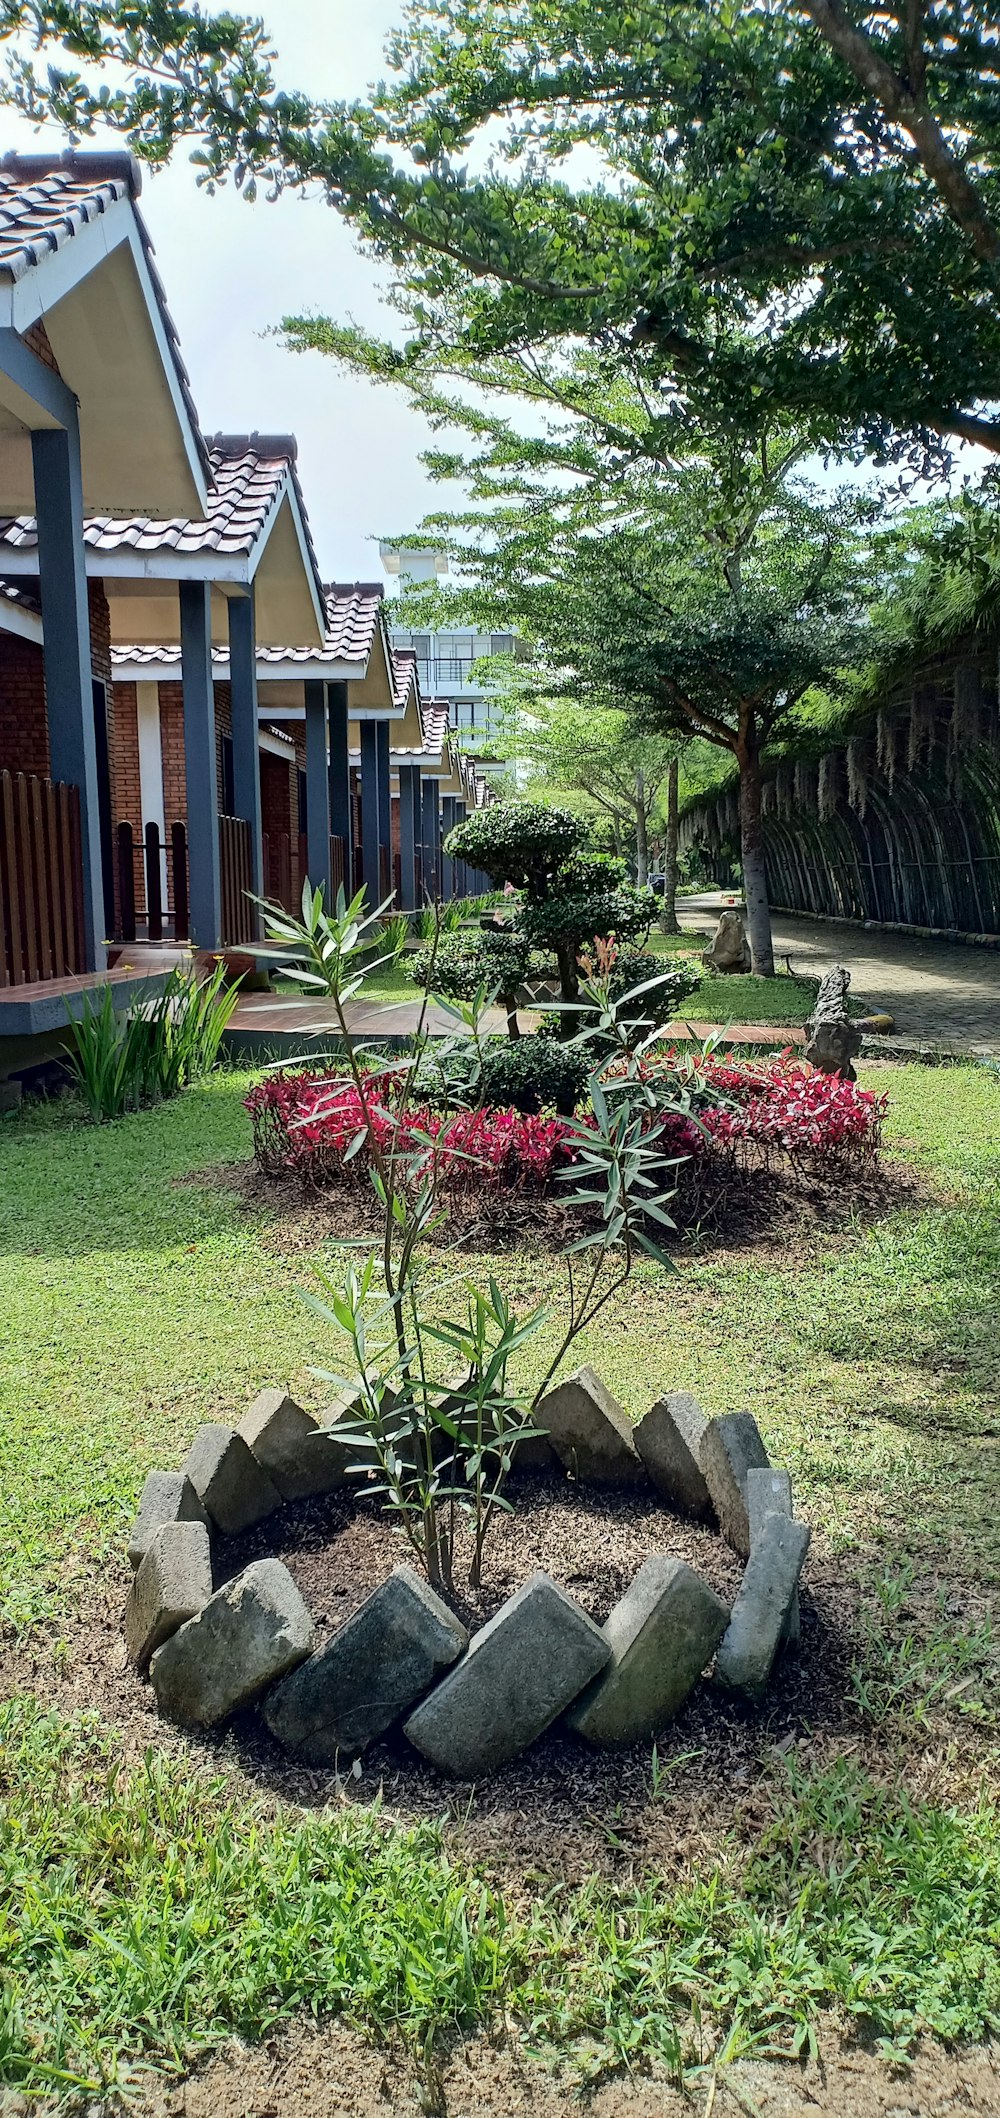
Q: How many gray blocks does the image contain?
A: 15